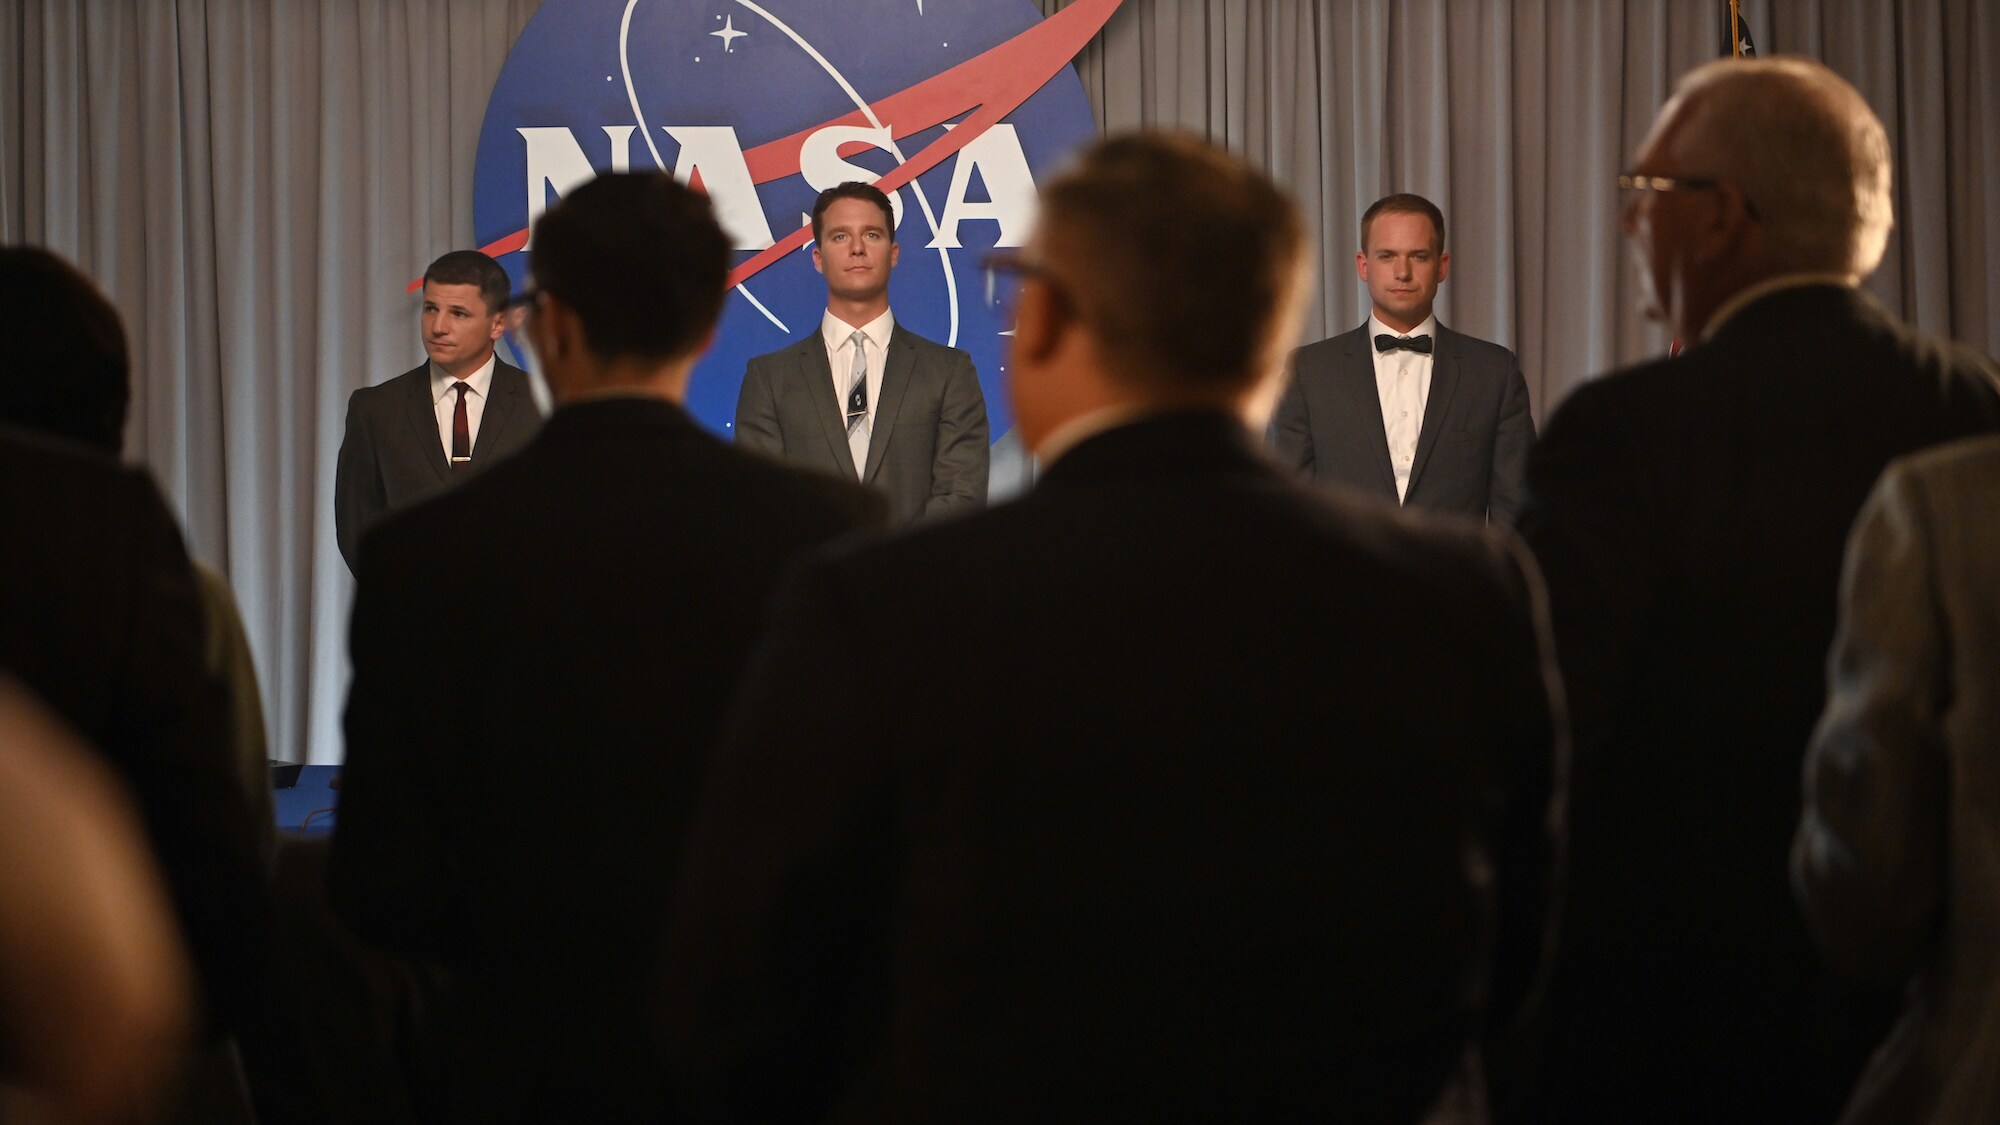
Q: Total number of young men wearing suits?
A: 3